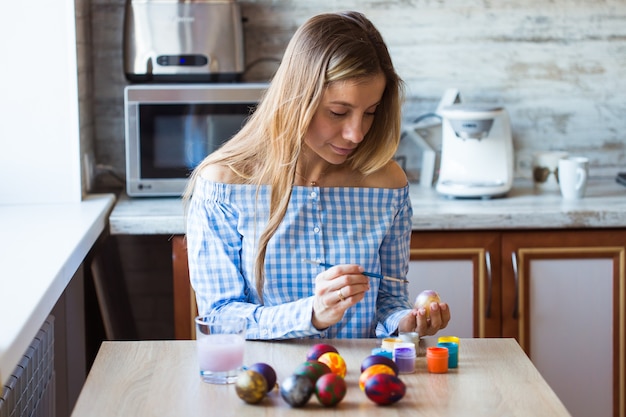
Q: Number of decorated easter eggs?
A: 11